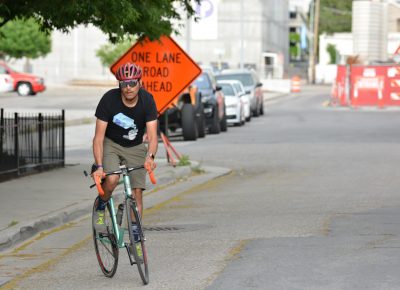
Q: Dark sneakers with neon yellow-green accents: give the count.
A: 2